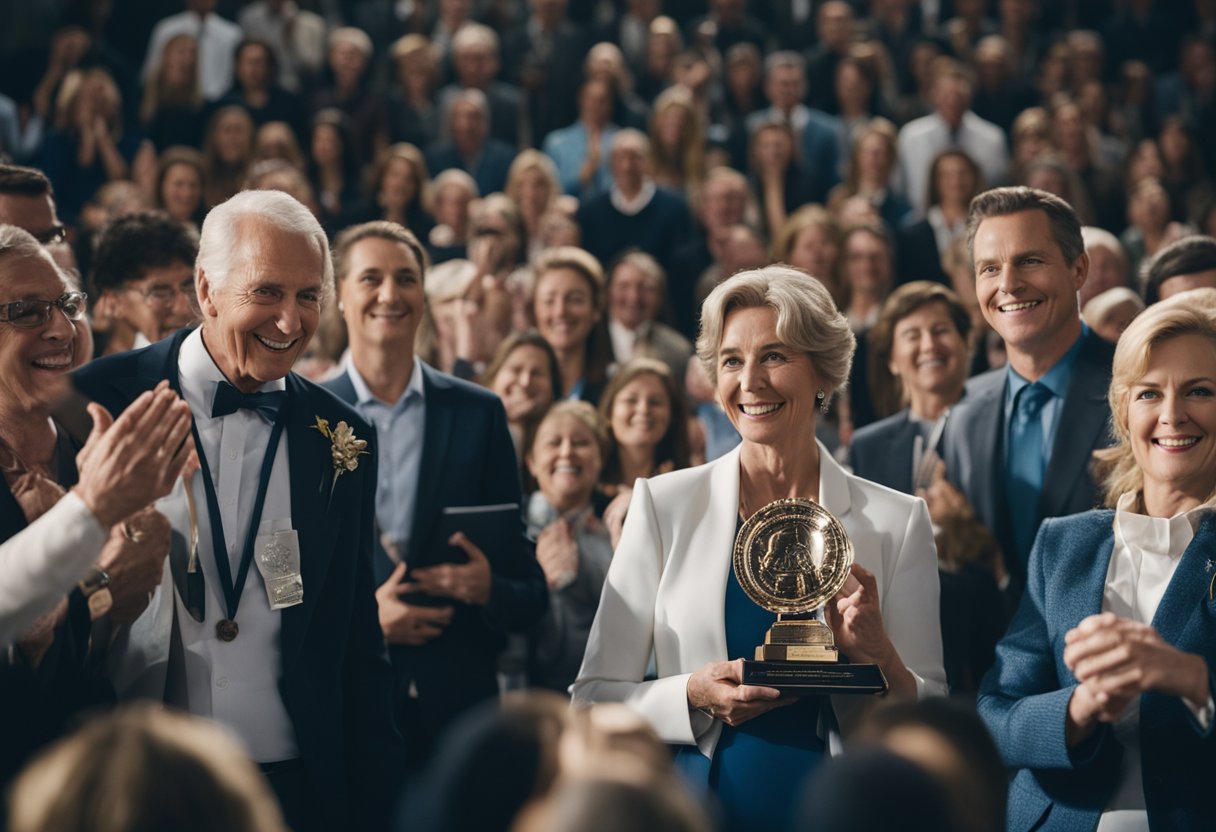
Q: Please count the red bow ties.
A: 0